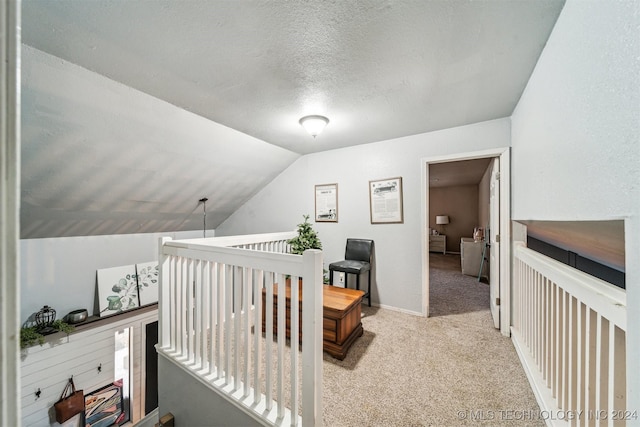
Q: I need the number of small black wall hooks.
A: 3